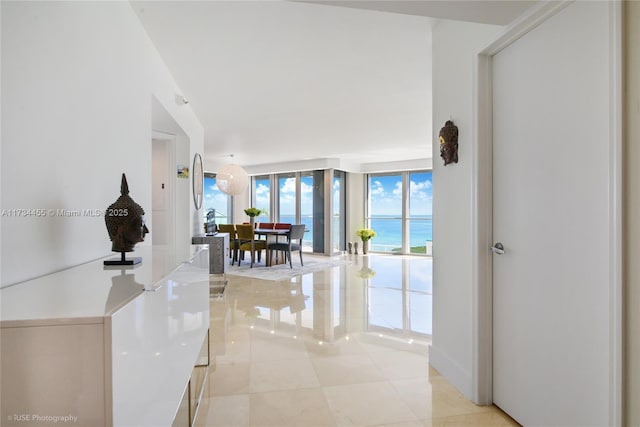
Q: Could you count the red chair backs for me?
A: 3